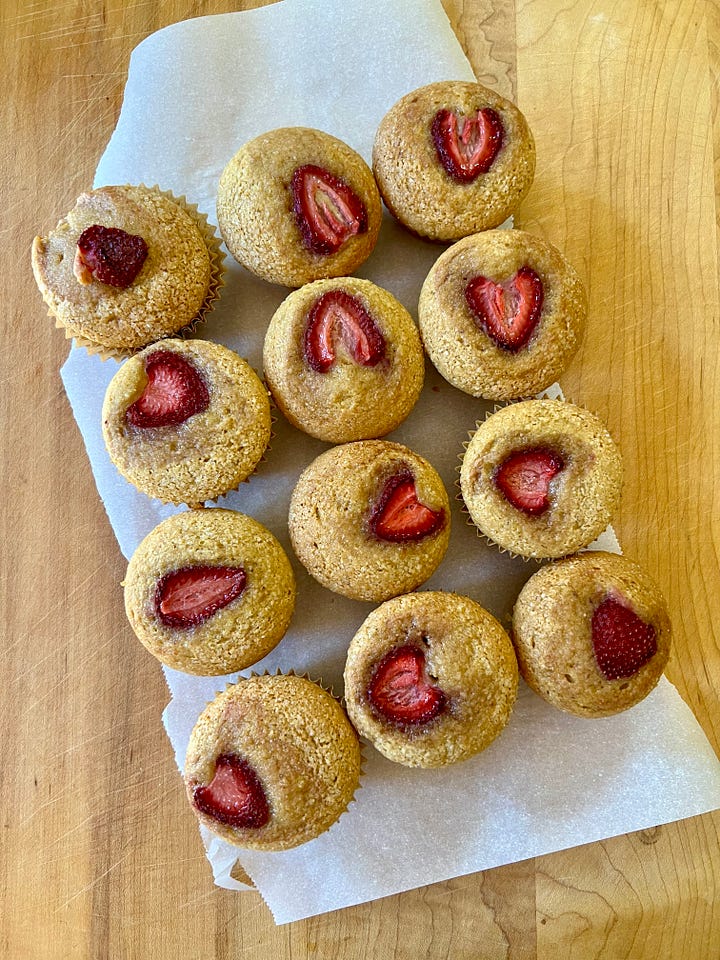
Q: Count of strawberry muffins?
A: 12